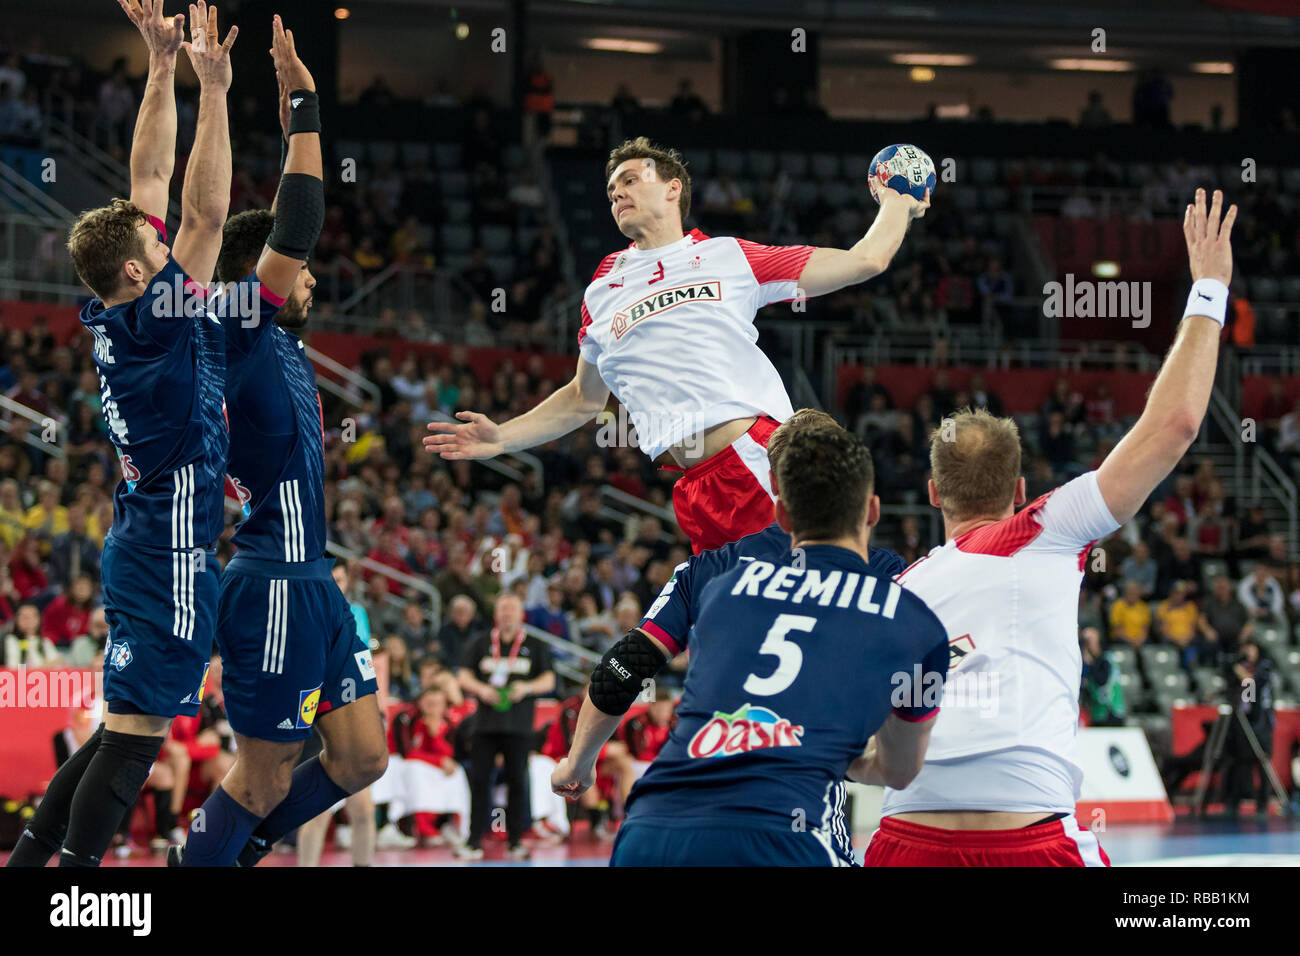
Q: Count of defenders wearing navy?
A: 4